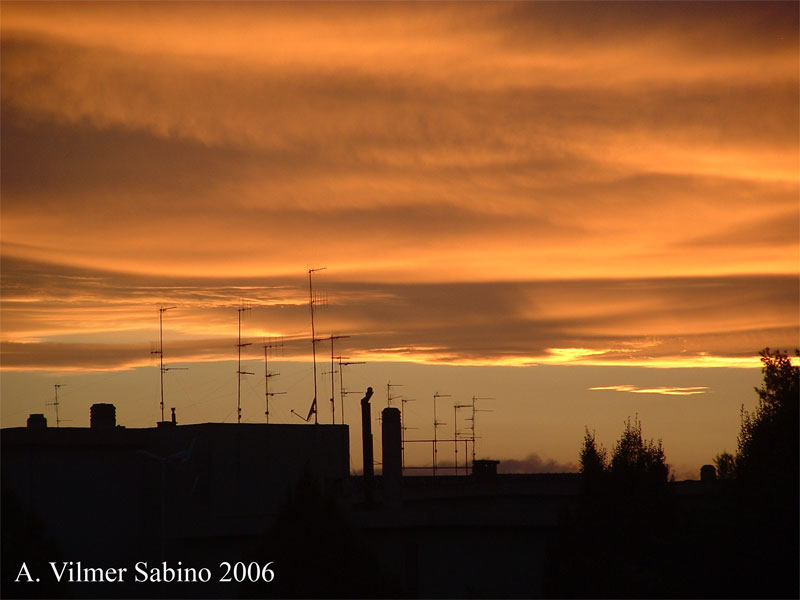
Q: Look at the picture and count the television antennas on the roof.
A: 12